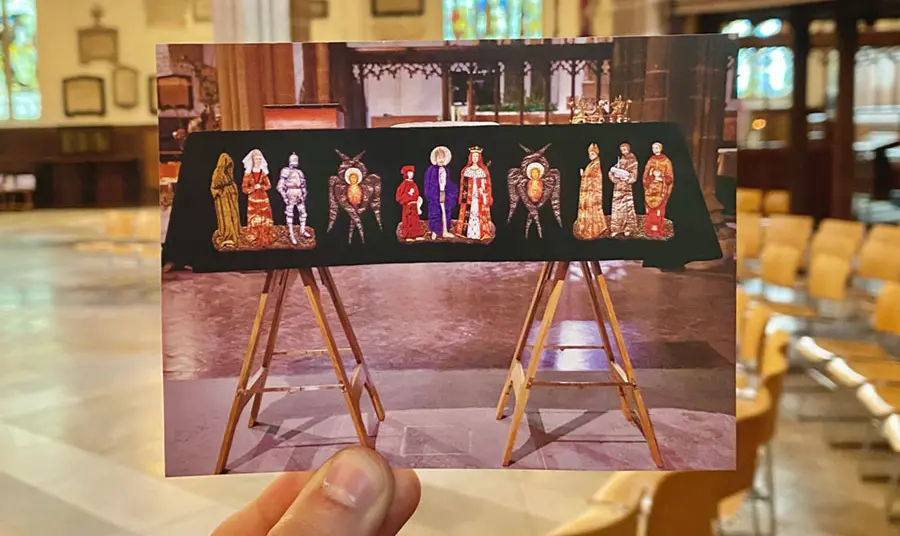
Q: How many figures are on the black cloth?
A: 11